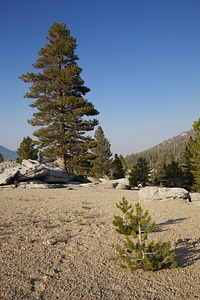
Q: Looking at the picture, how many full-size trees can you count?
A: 1